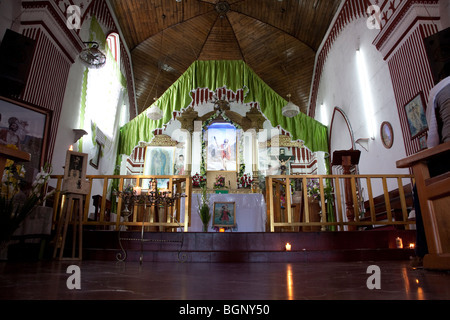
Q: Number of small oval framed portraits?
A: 1